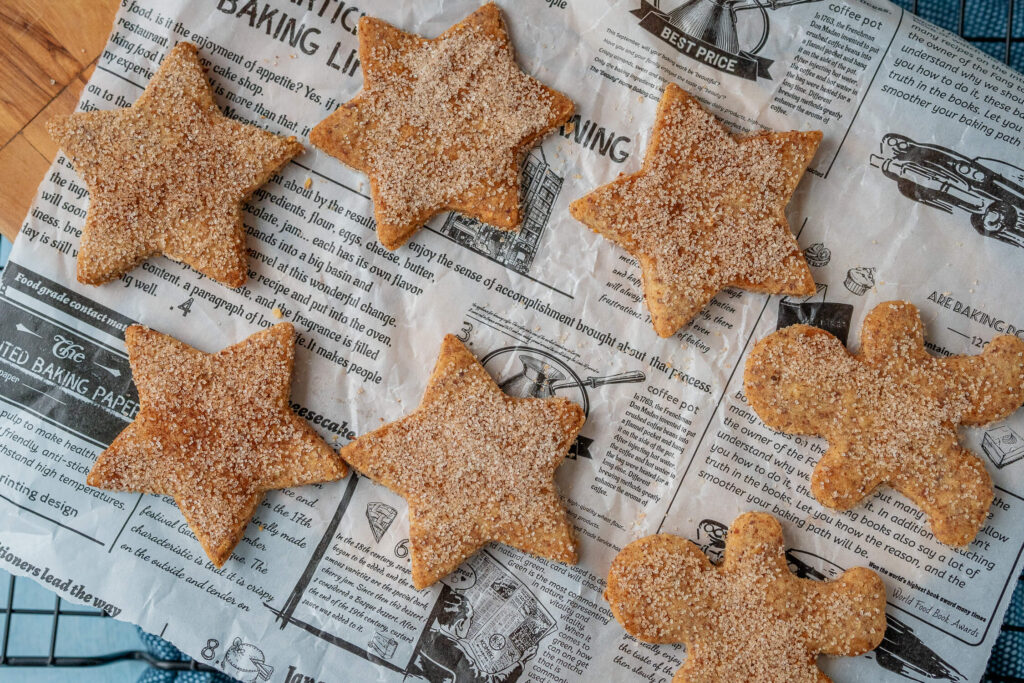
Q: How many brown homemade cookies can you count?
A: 7